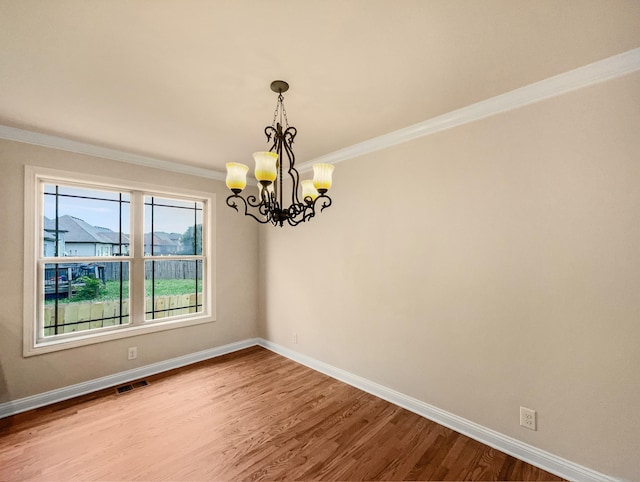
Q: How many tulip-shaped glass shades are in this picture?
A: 5